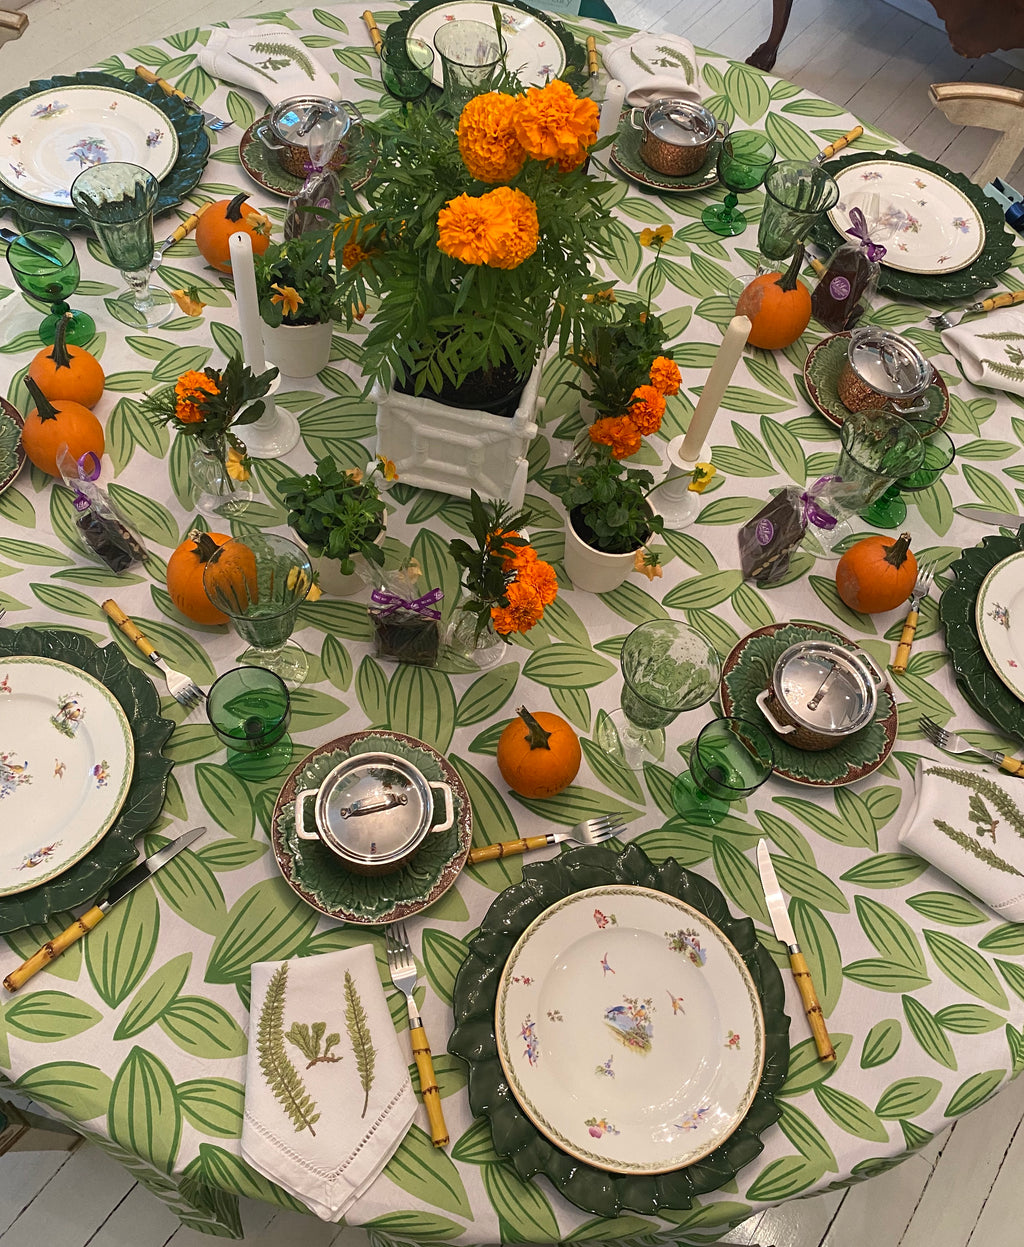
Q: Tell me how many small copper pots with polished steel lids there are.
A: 5